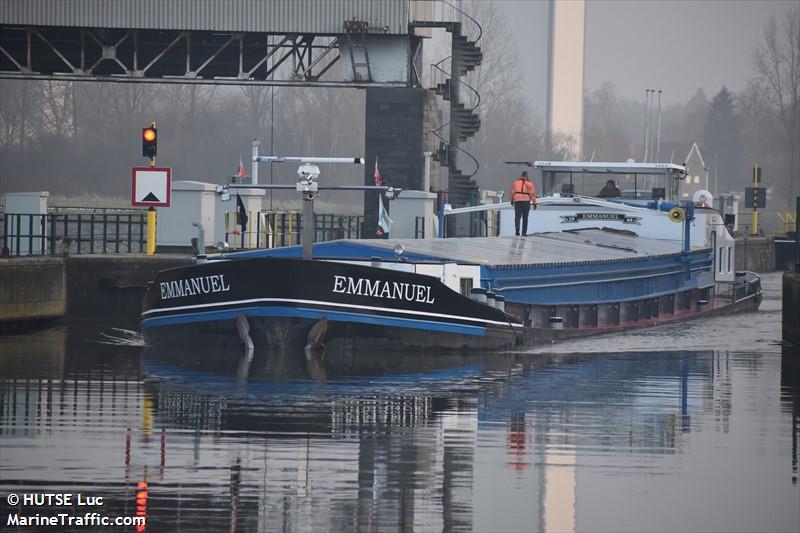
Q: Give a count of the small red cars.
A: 0